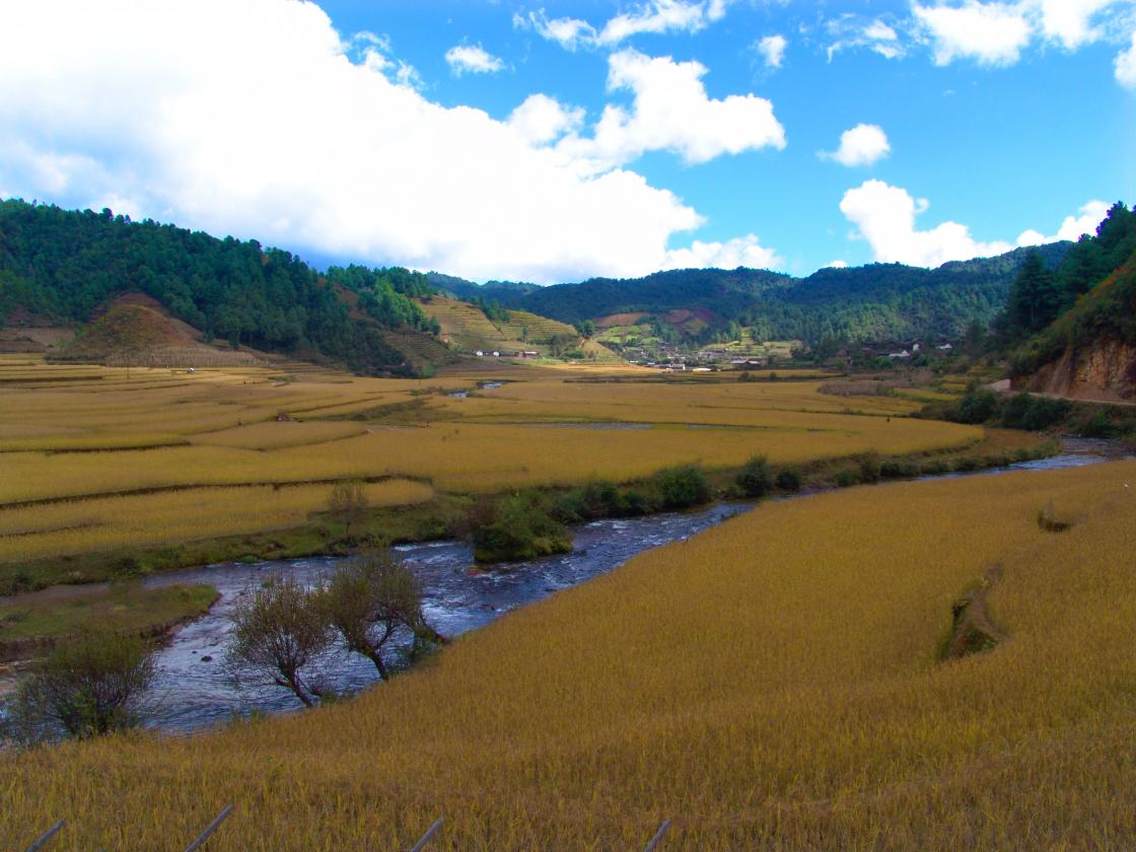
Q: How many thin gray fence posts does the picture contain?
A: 4